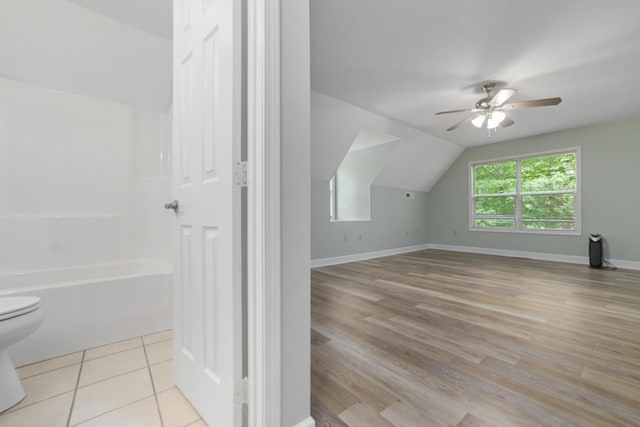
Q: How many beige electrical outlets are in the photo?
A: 5